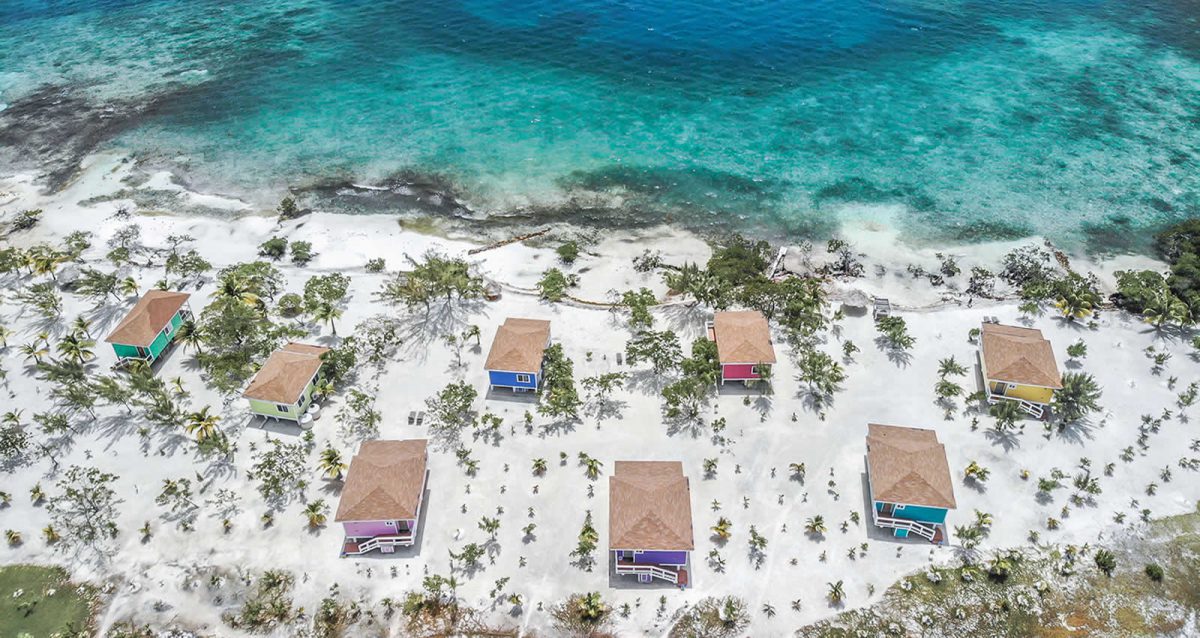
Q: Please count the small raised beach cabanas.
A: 8